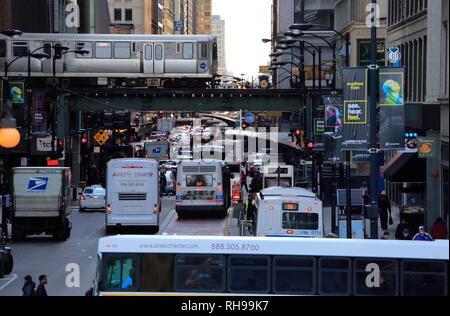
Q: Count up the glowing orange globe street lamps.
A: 1